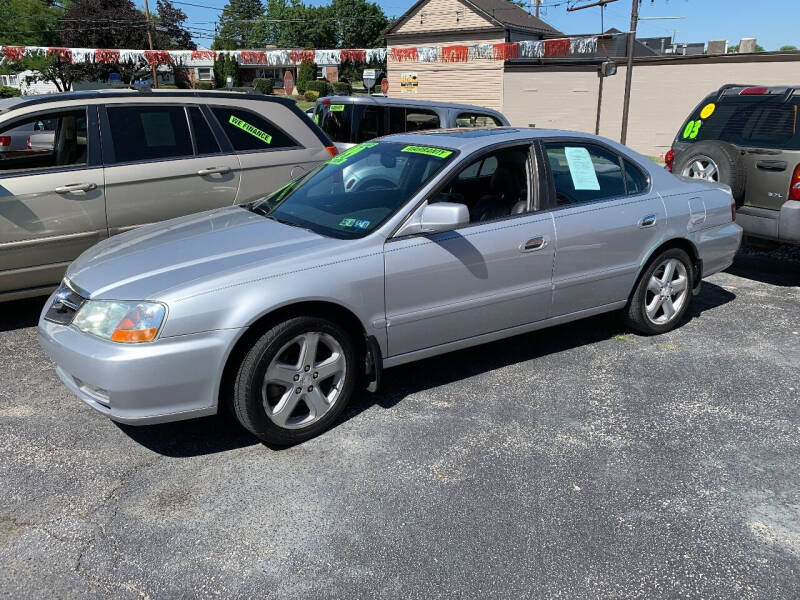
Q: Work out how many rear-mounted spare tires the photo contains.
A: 1